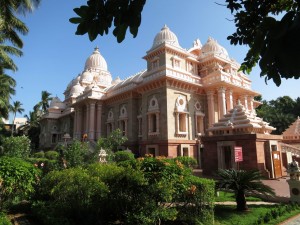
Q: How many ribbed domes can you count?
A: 3